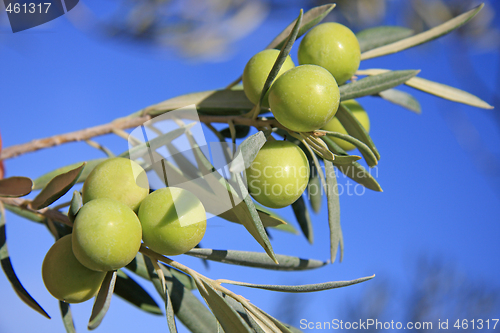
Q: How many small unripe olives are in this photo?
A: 9